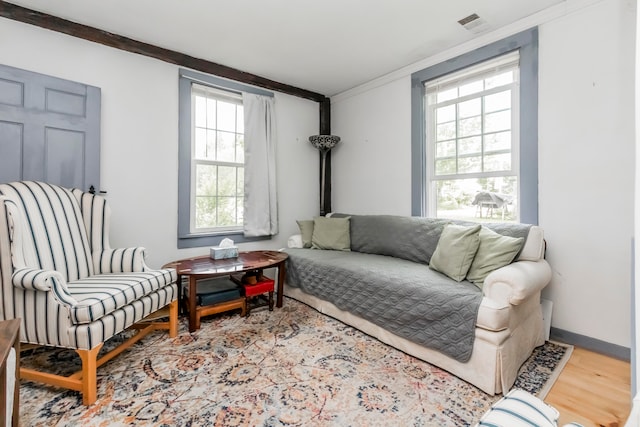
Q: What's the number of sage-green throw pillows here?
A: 4